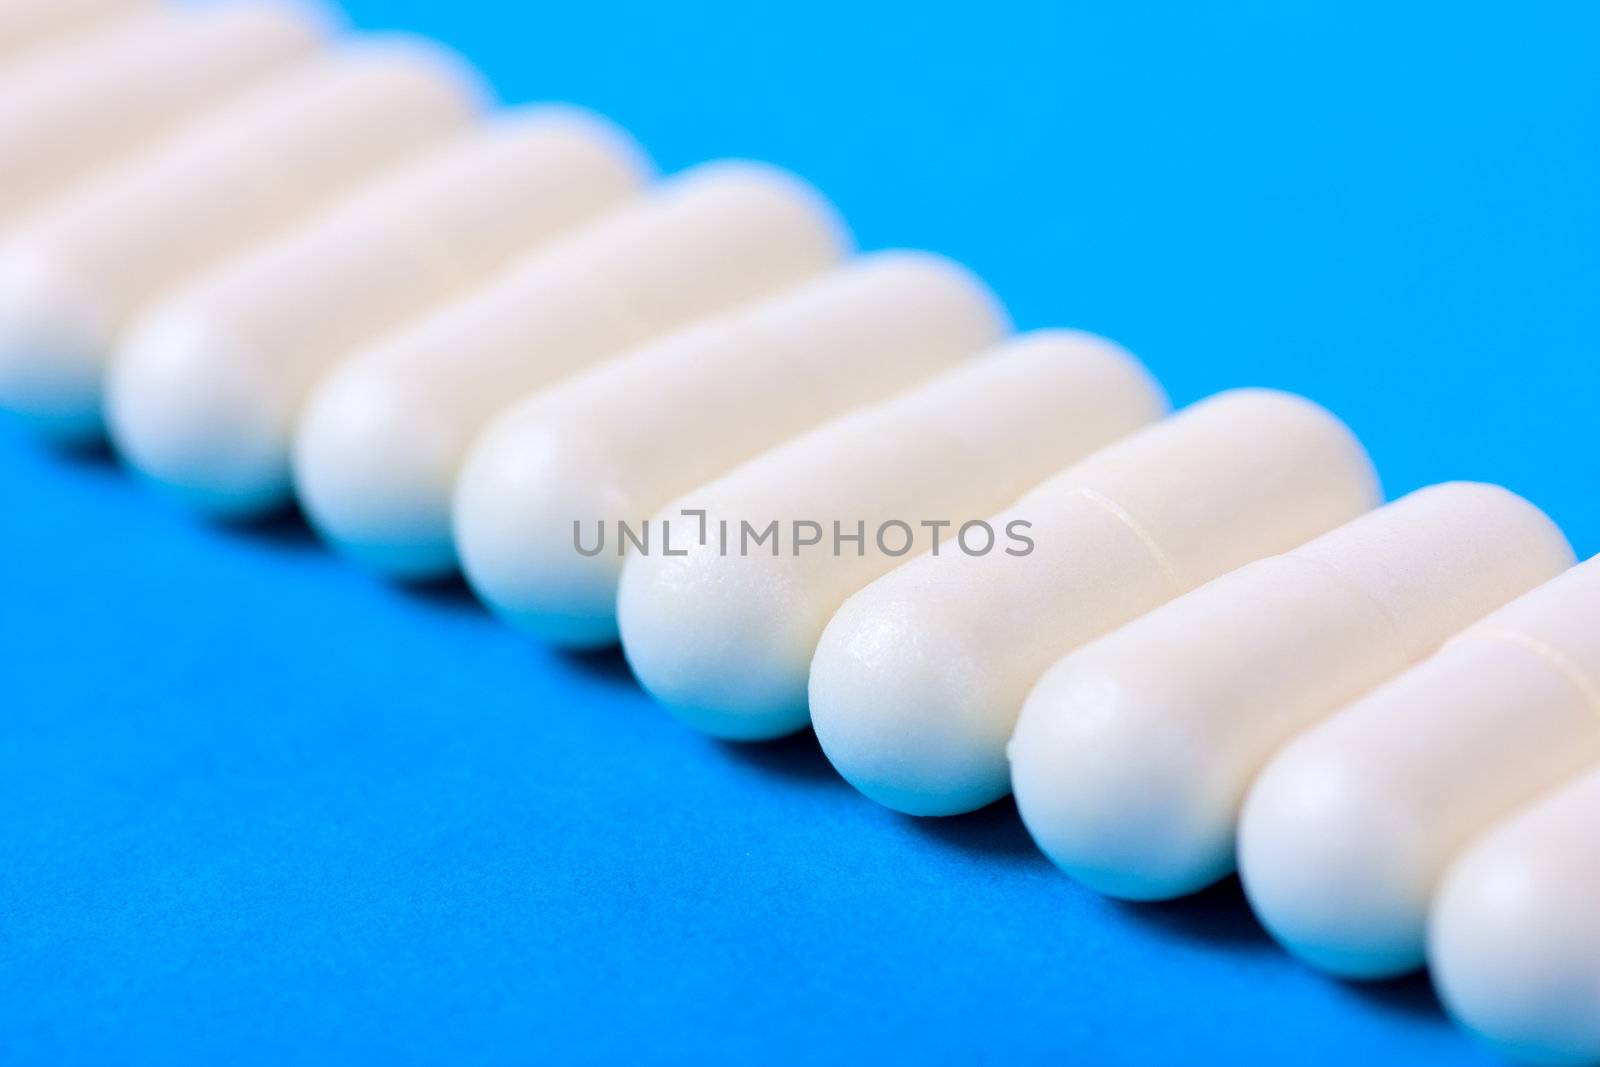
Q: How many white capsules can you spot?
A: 11